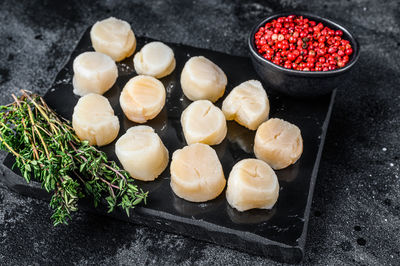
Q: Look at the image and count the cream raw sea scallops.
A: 12